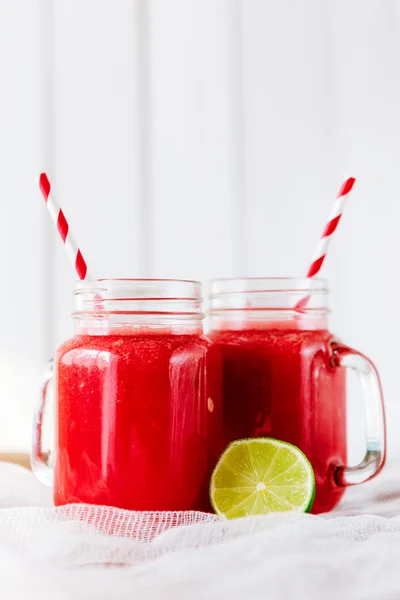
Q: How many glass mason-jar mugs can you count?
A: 2